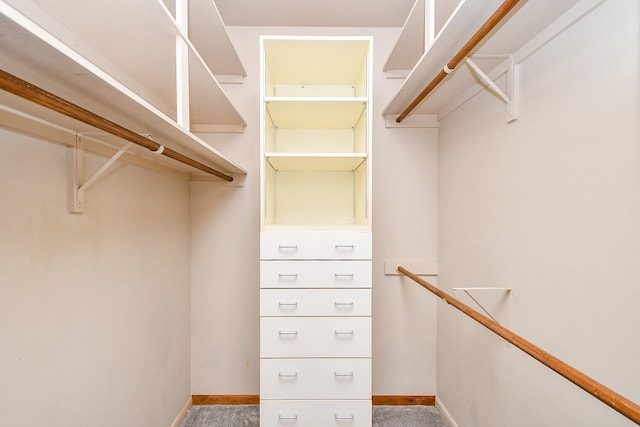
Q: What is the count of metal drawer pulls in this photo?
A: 12